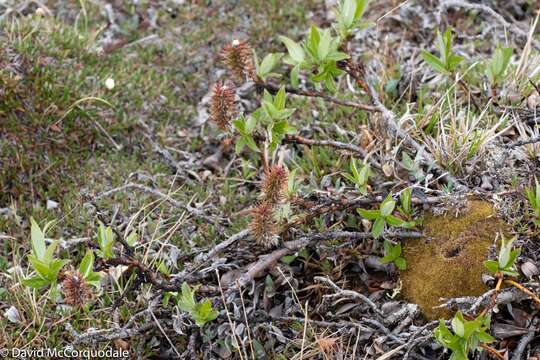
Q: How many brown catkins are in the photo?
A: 5